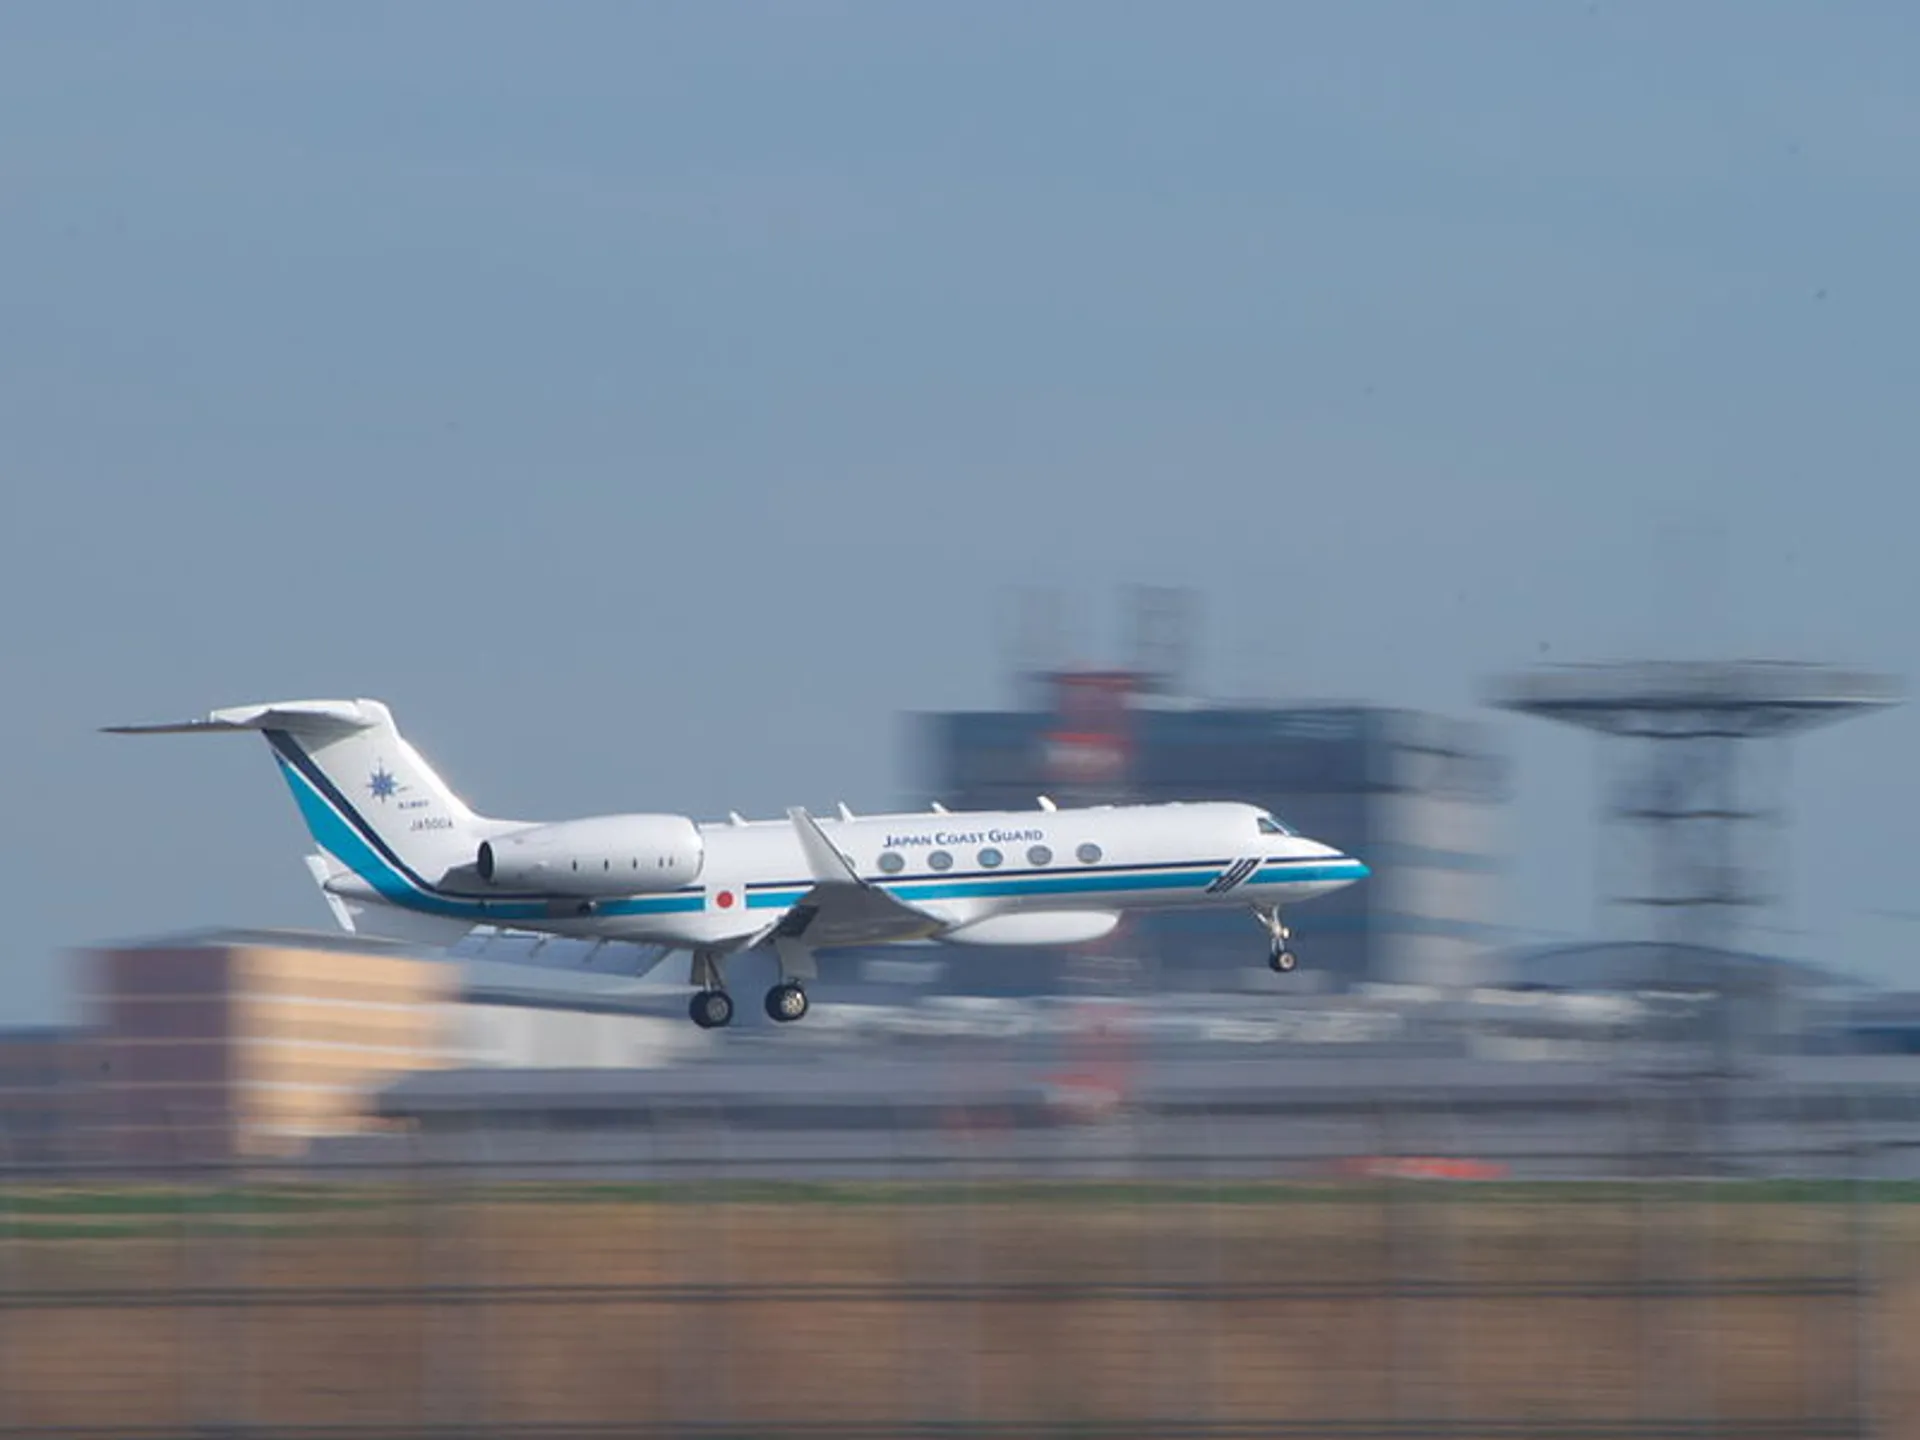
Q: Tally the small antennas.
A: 4